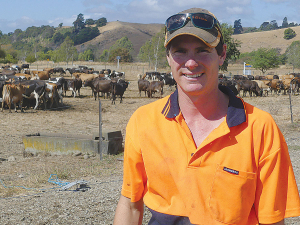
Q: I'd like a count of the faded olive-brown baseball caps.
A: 1